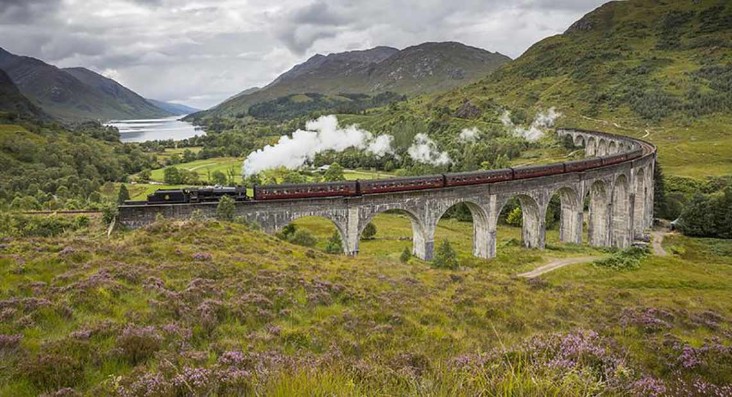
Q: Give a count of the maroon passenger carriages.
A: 7